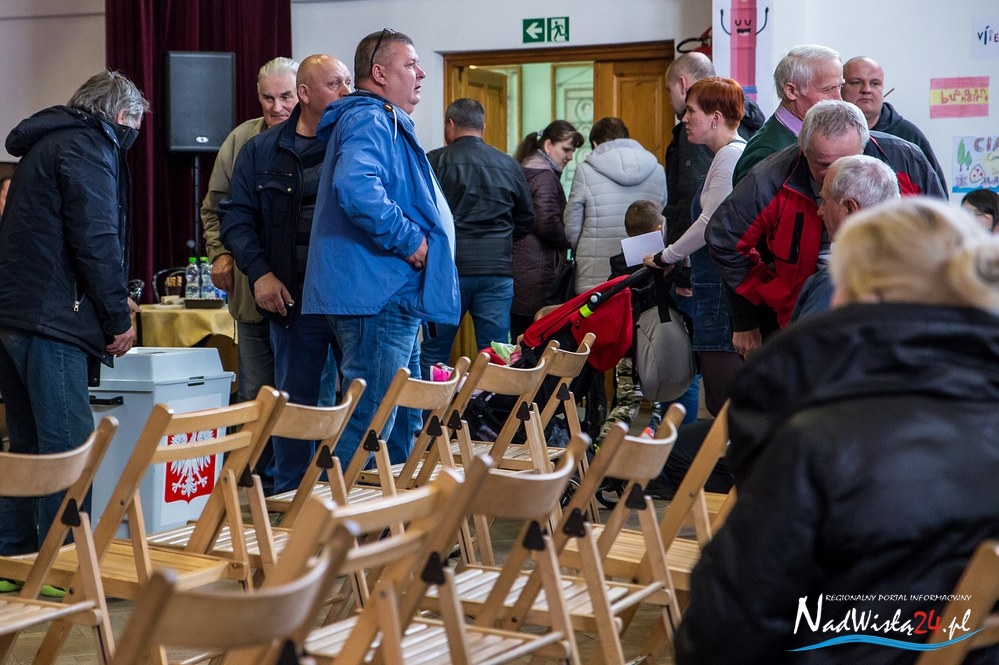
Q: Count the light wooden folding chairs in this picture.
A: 12